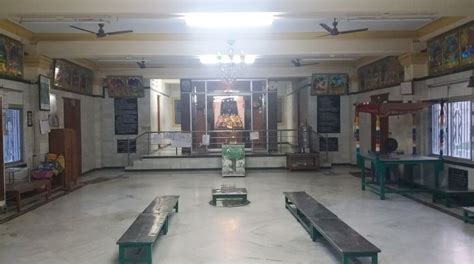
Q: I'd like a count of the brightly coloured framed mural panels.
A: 6